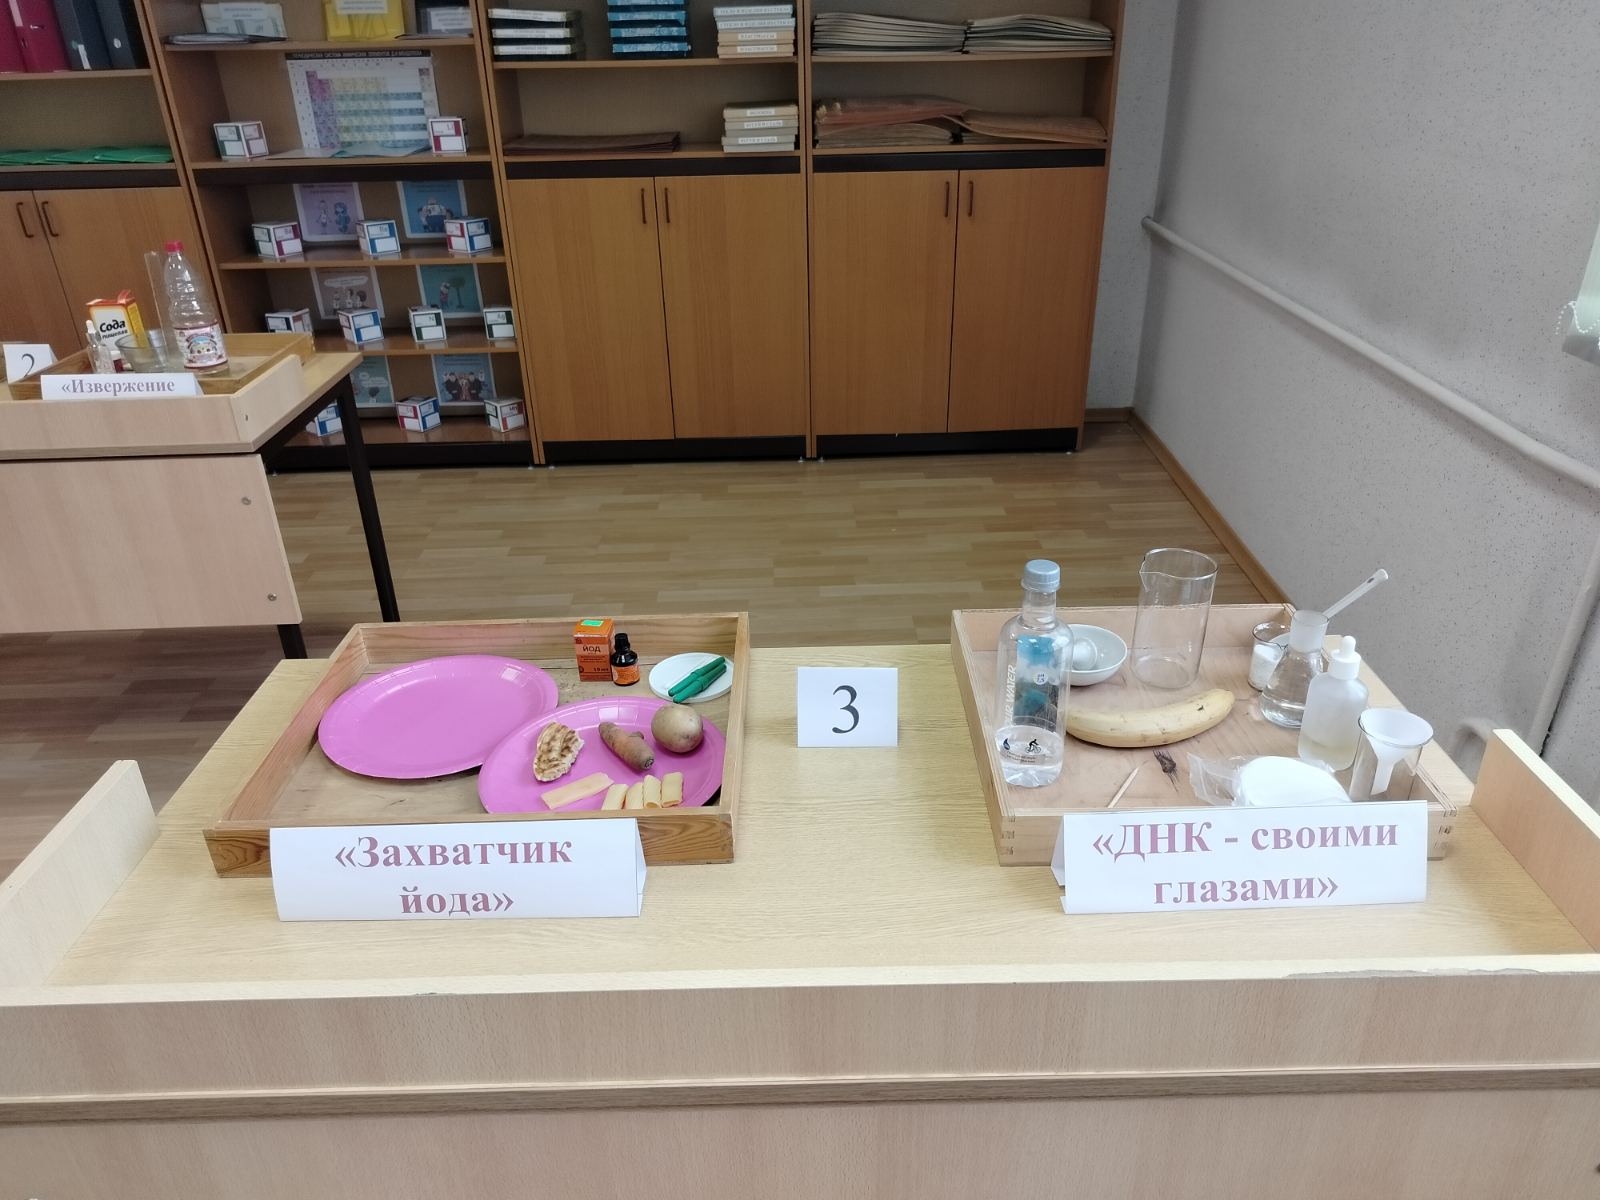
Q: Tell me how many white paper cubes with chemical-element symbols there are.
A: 12